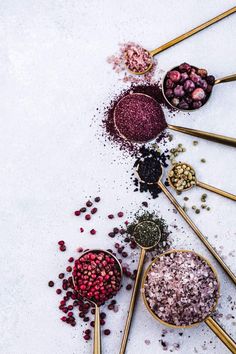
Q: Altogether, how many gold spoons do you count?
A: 8